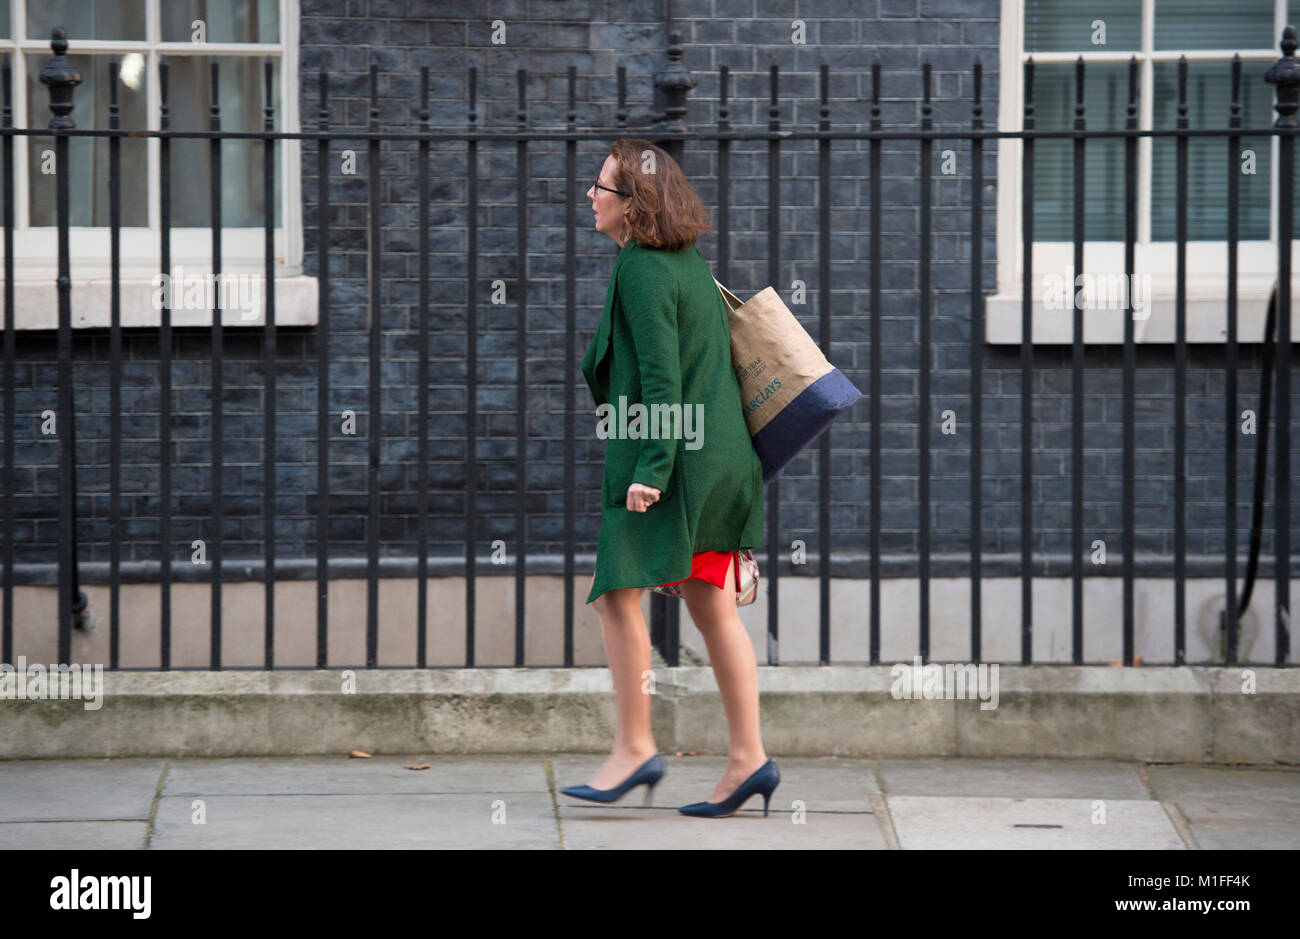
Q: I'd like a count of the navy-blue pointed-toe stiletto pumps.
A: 2